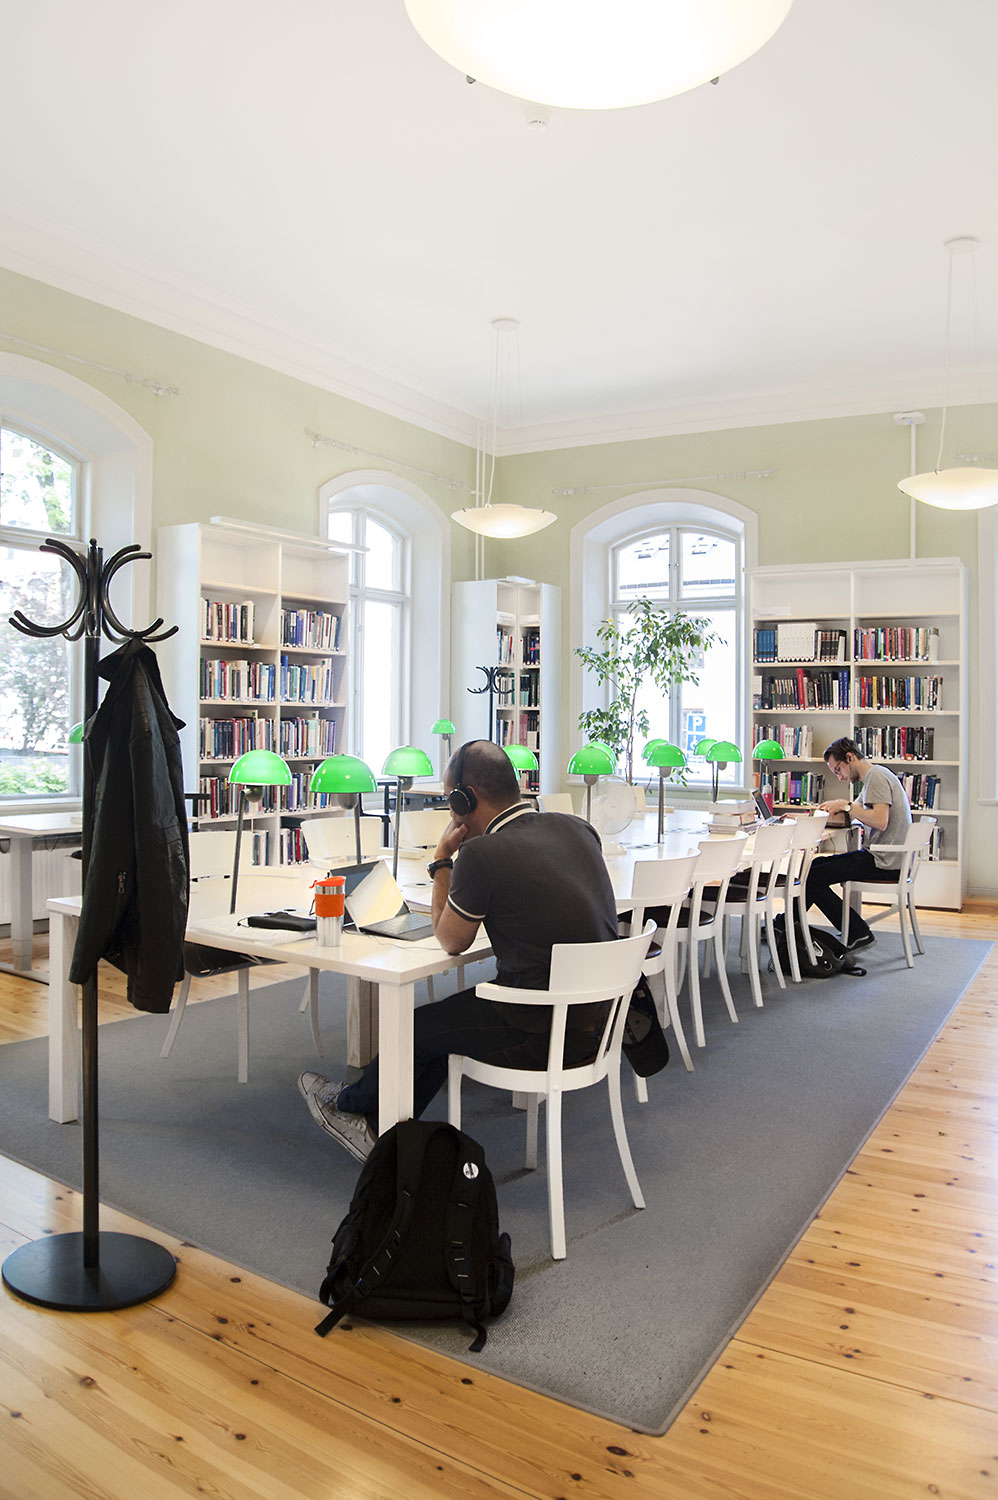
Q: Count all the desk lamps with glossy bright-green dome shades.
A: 13